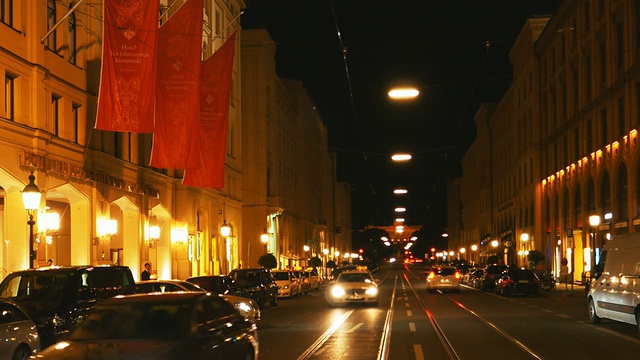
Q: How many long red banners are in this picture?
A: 3